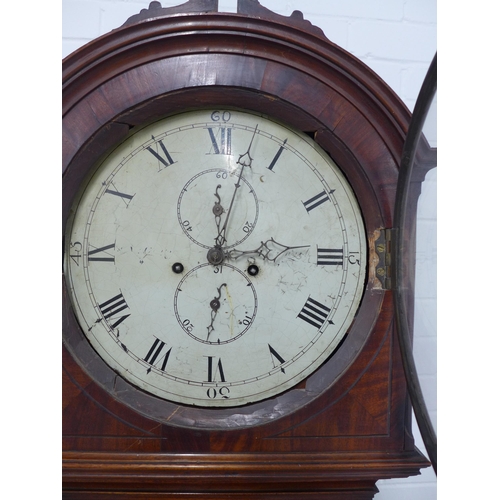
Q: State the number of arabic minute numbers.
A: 4